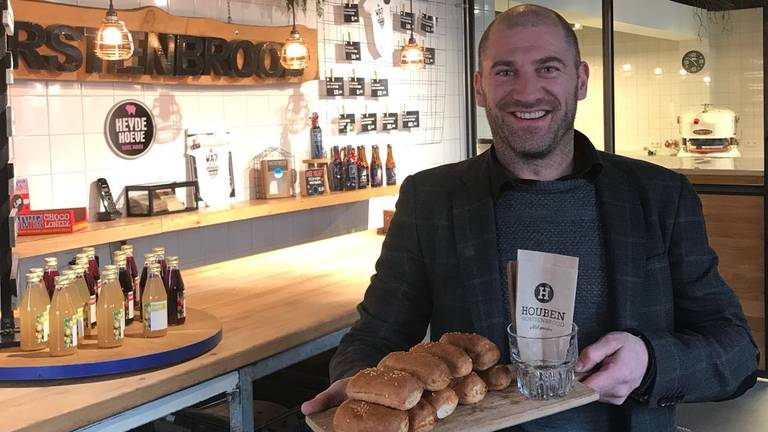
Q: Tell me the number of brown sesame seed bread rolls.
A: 9